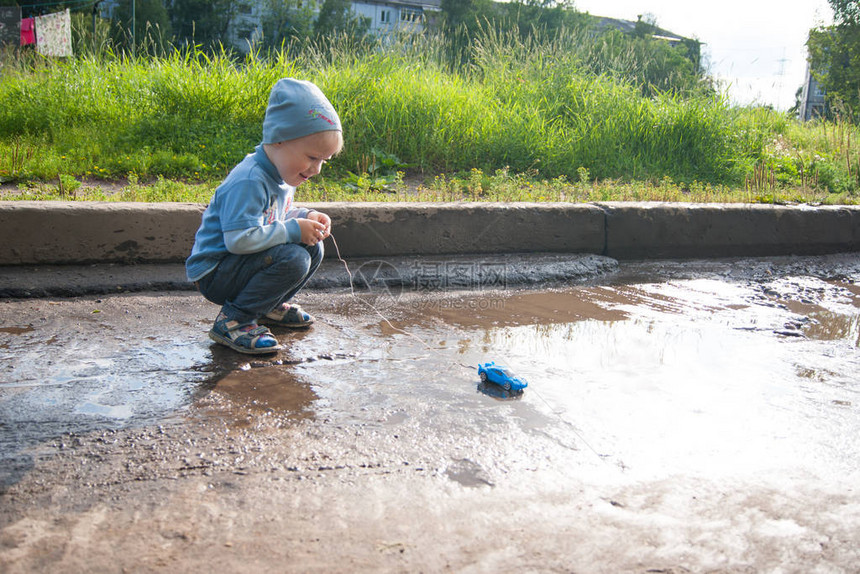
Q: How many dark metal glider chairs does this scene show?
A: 0